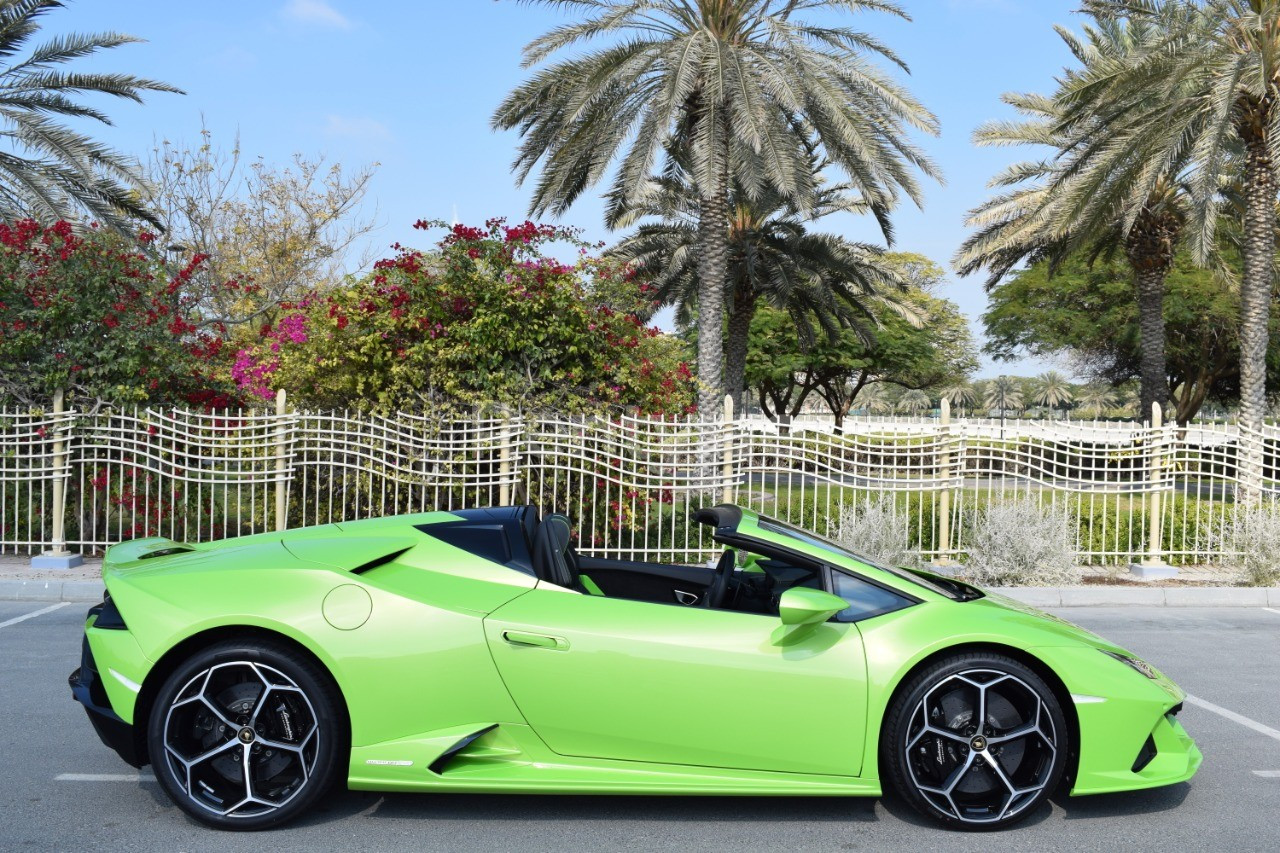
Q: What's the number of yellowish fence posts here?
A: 6